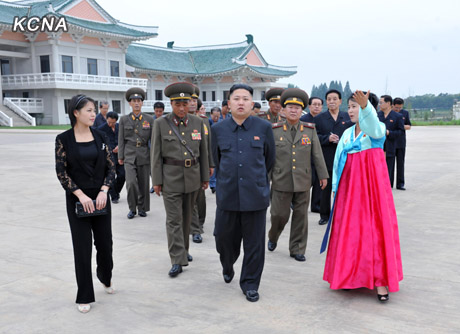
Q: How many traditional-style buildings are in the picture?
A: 2